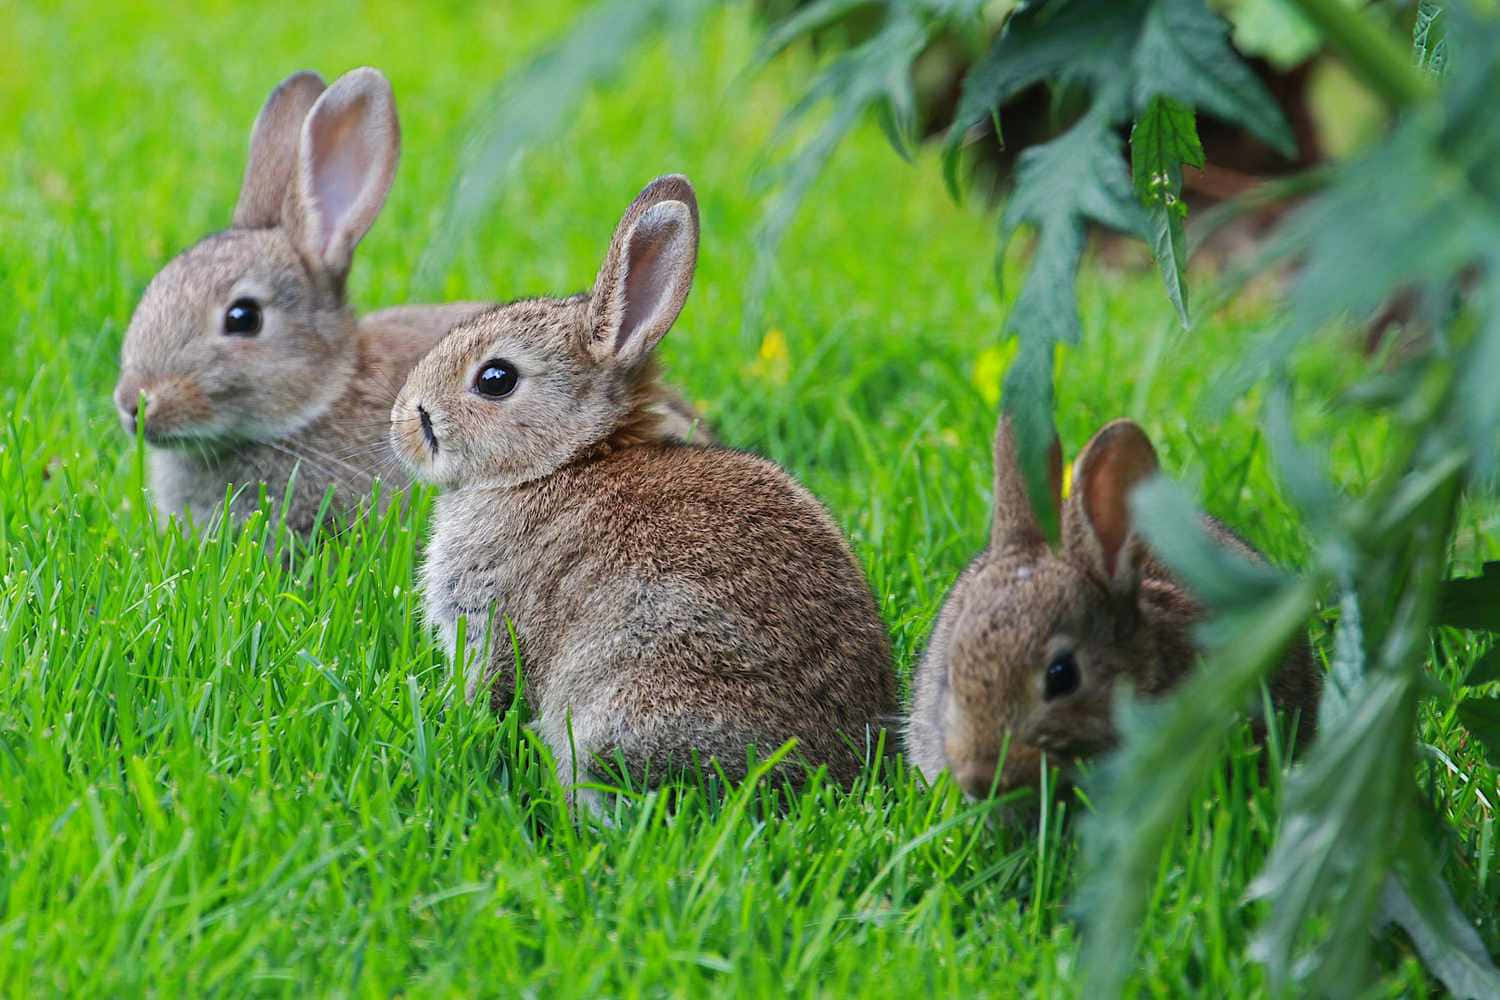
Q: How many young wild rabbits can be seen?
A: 3